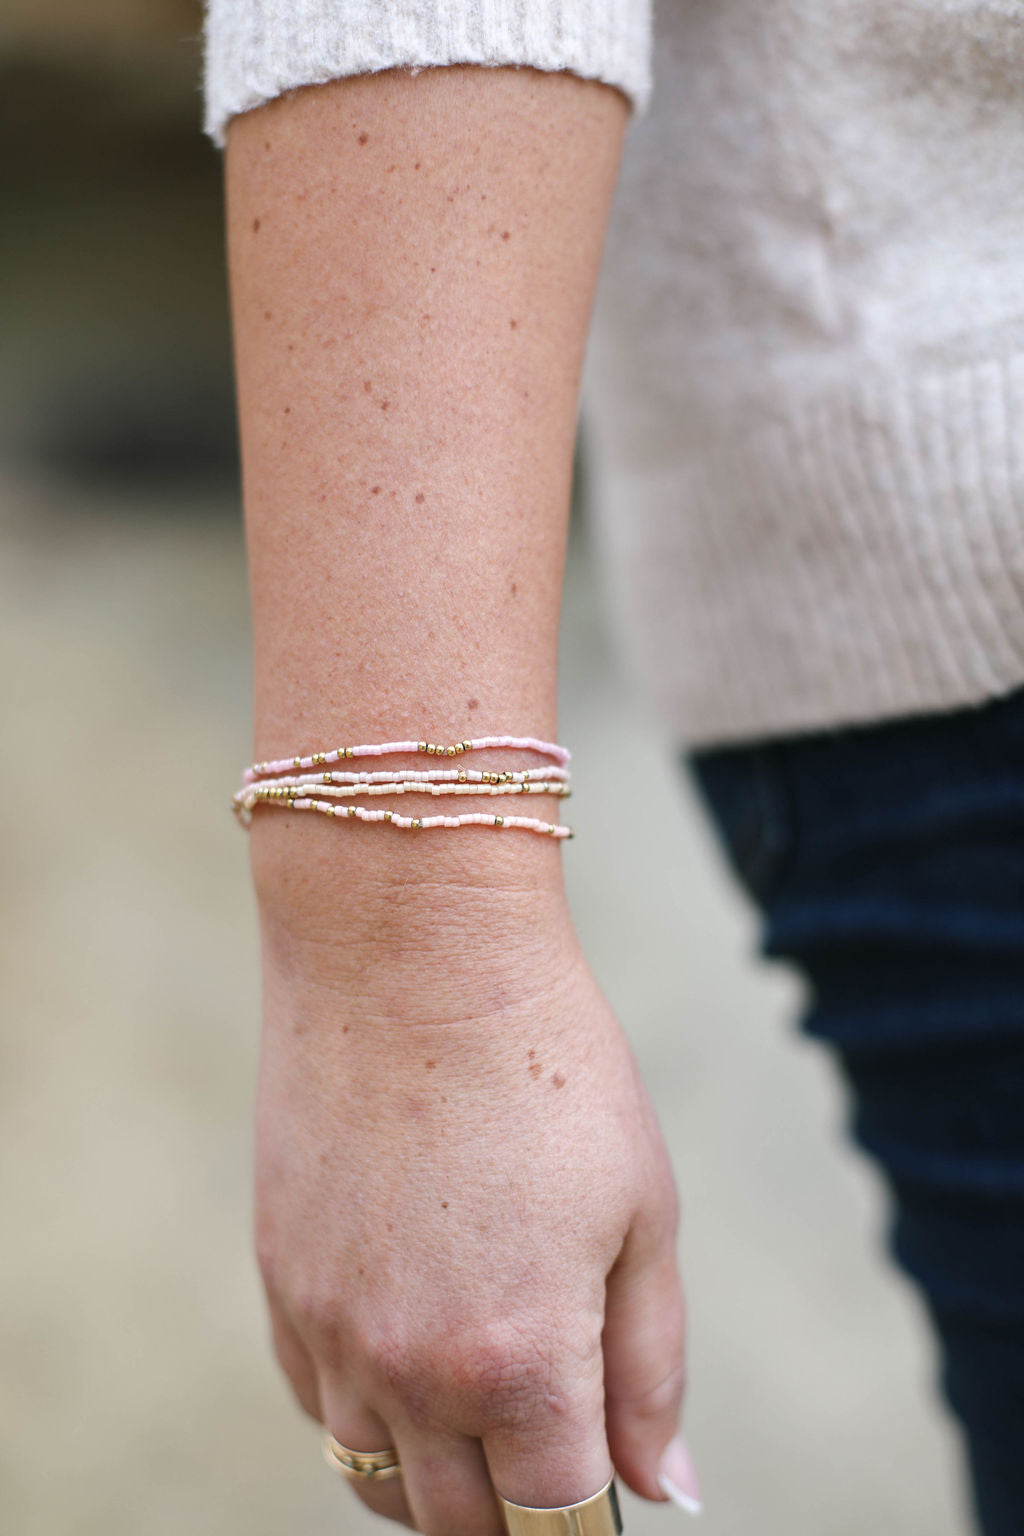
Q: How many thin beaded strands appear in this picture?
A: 4